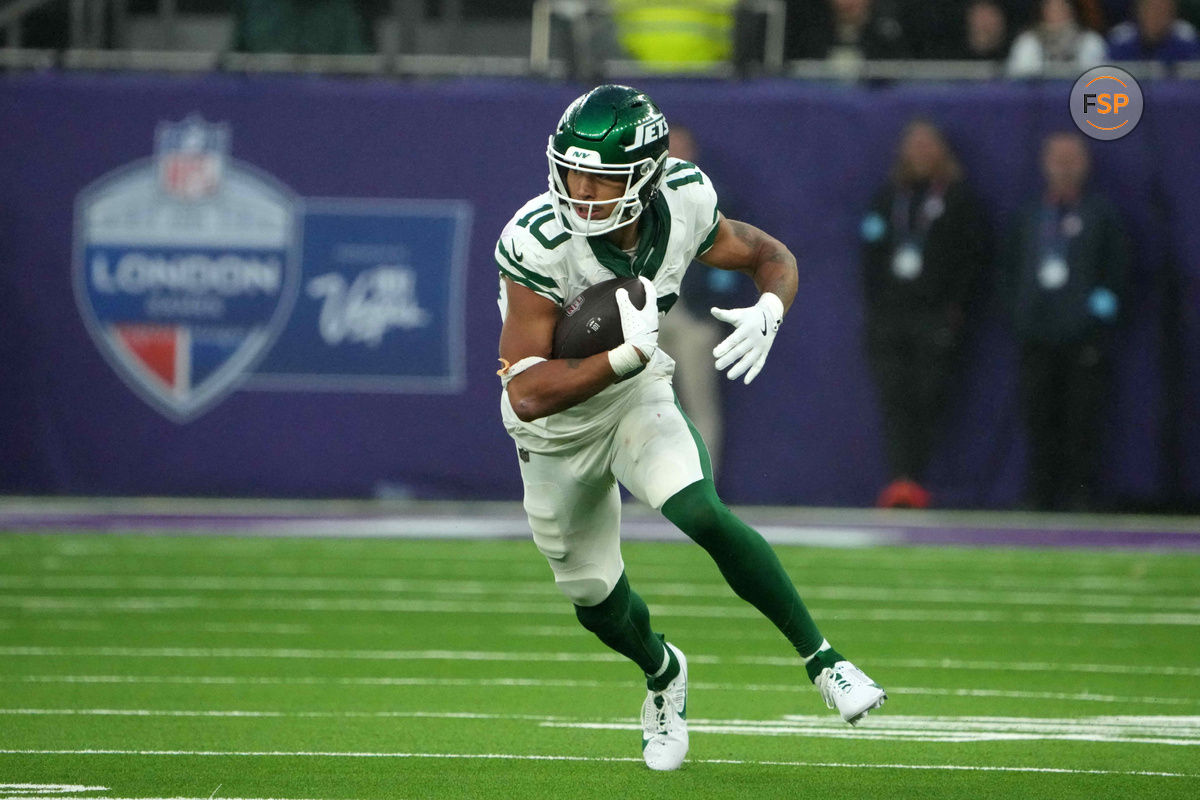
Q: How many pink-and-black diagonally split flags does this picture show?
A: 0